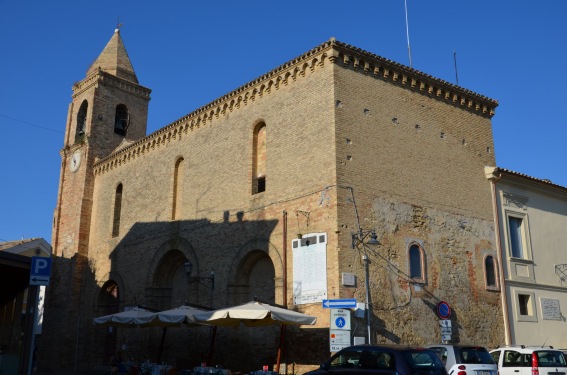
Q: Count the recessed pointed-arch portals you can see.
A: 3